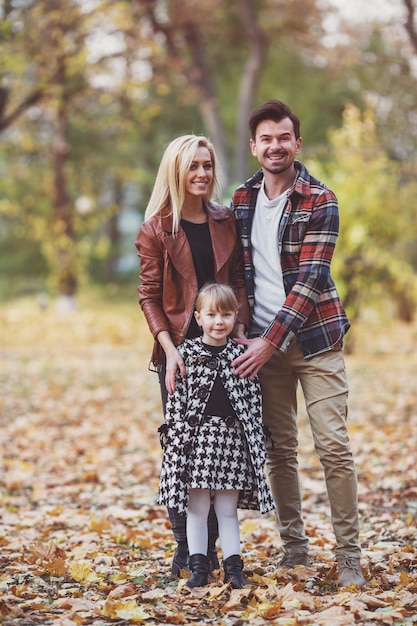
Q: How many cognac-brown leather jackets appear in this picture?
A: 1